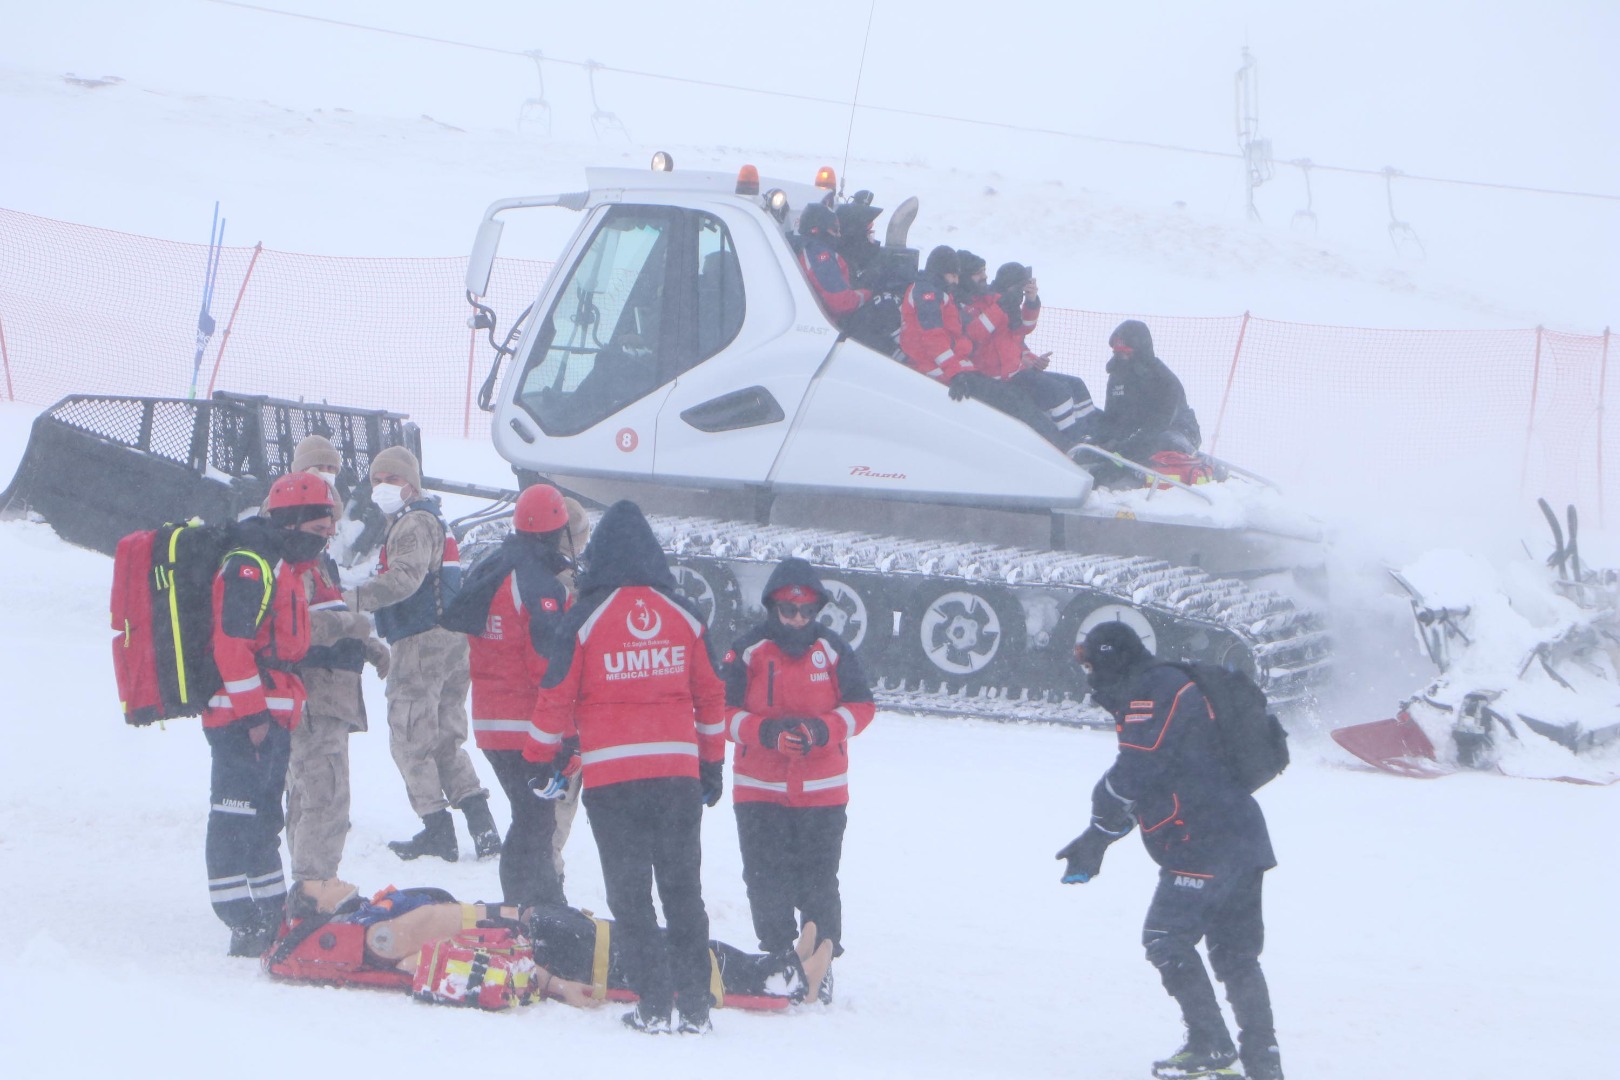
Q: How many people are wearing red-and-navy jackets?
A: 8